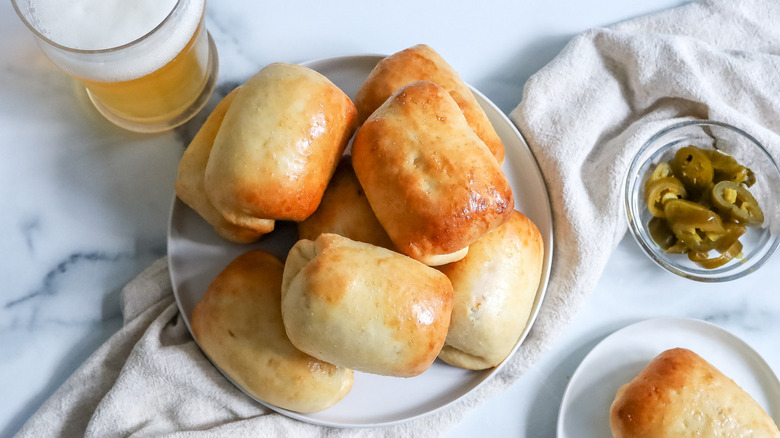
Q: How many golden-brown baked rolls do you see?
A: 9